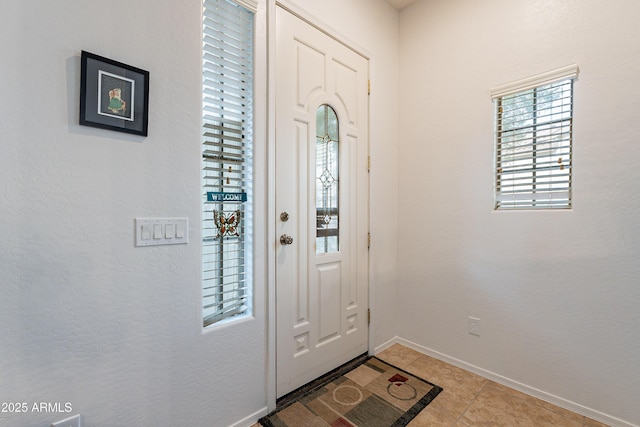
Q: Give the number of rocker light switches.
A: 4